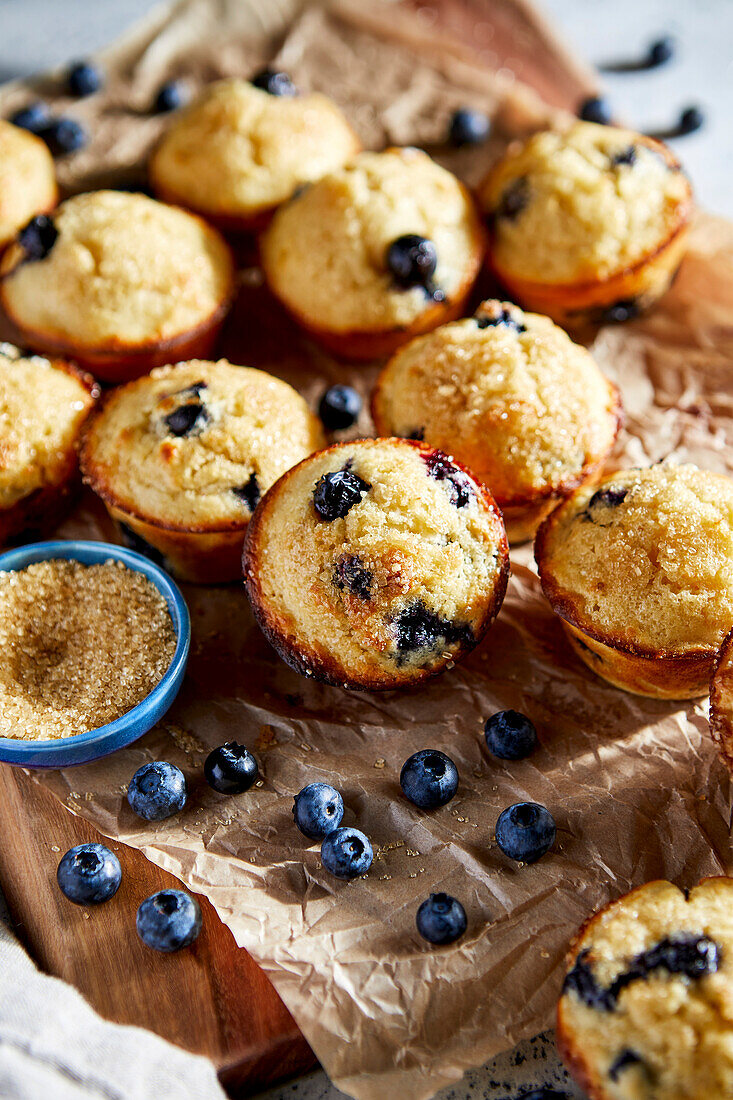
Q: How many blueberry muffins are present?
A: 12